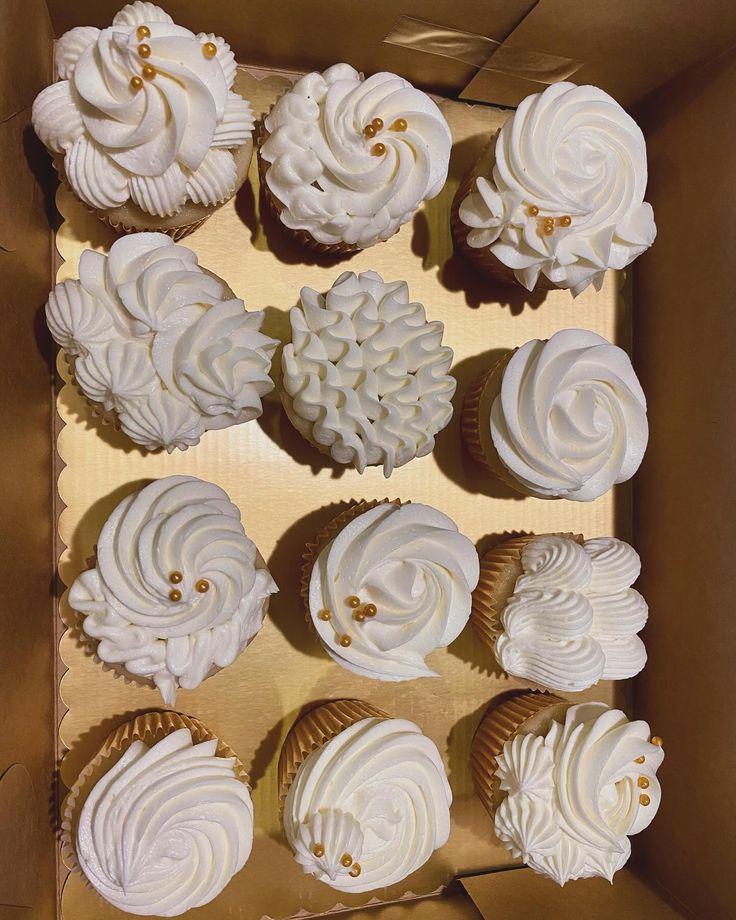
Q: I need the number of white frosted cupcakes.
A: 12